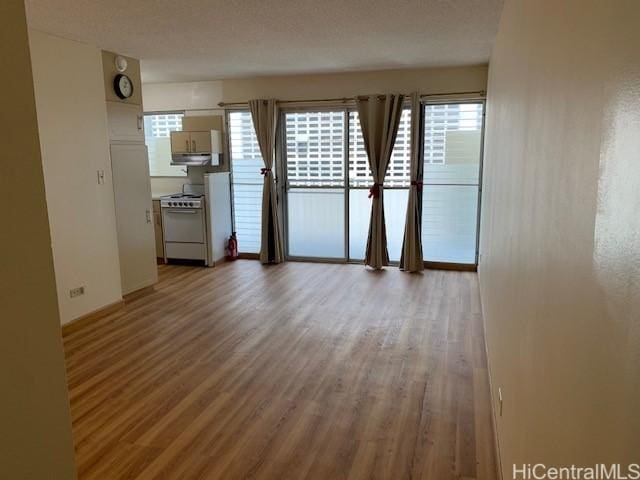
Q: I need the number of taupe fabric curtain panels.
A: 3